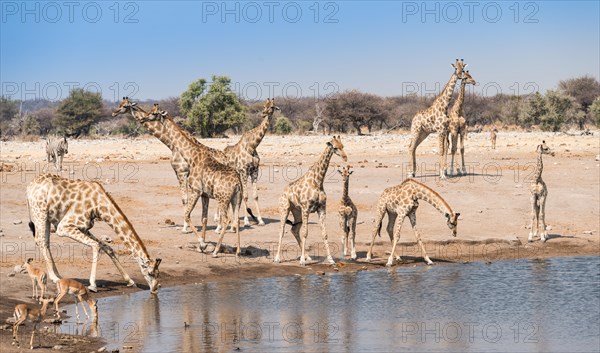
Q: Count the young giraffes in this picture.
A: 2